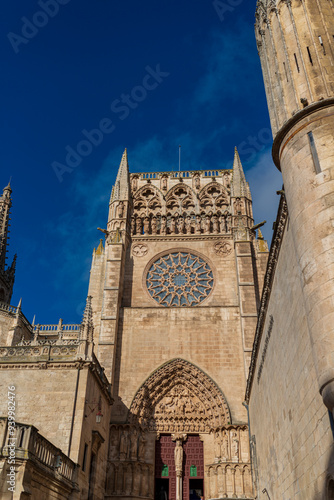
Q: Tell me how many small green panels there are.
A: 2